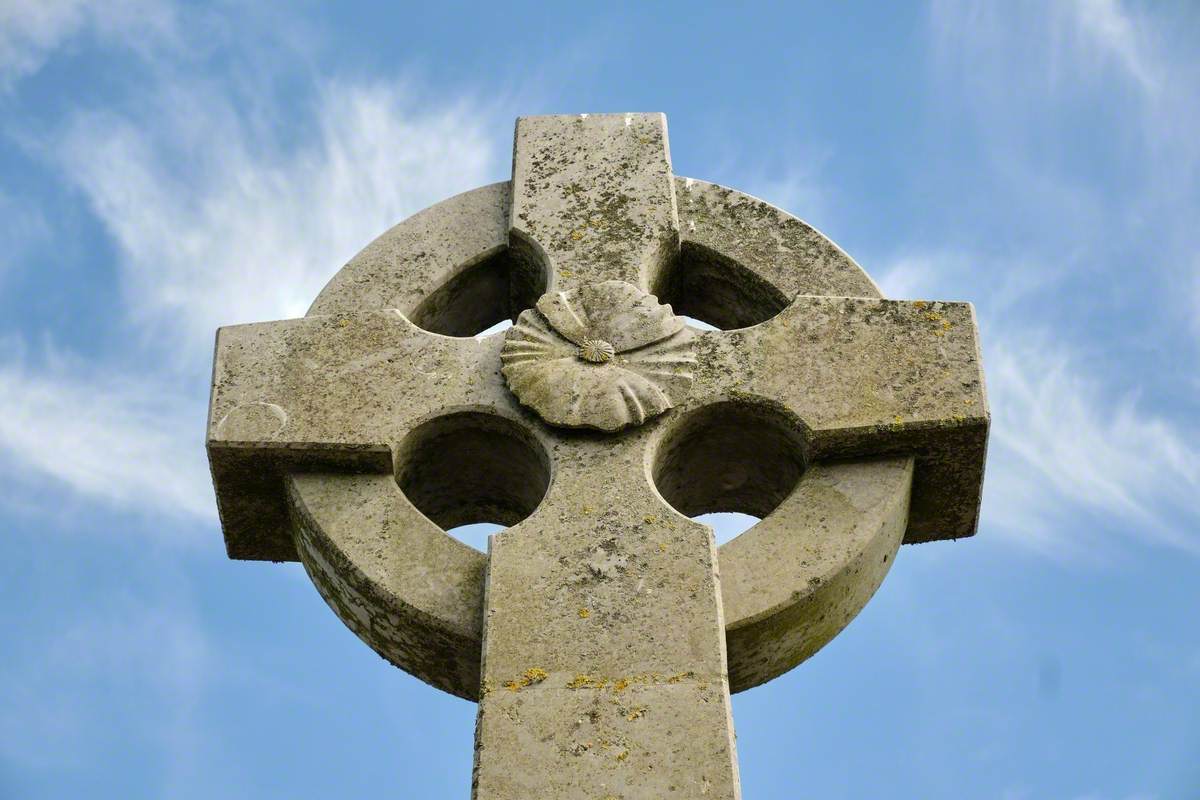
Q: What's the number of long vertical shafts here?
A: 1